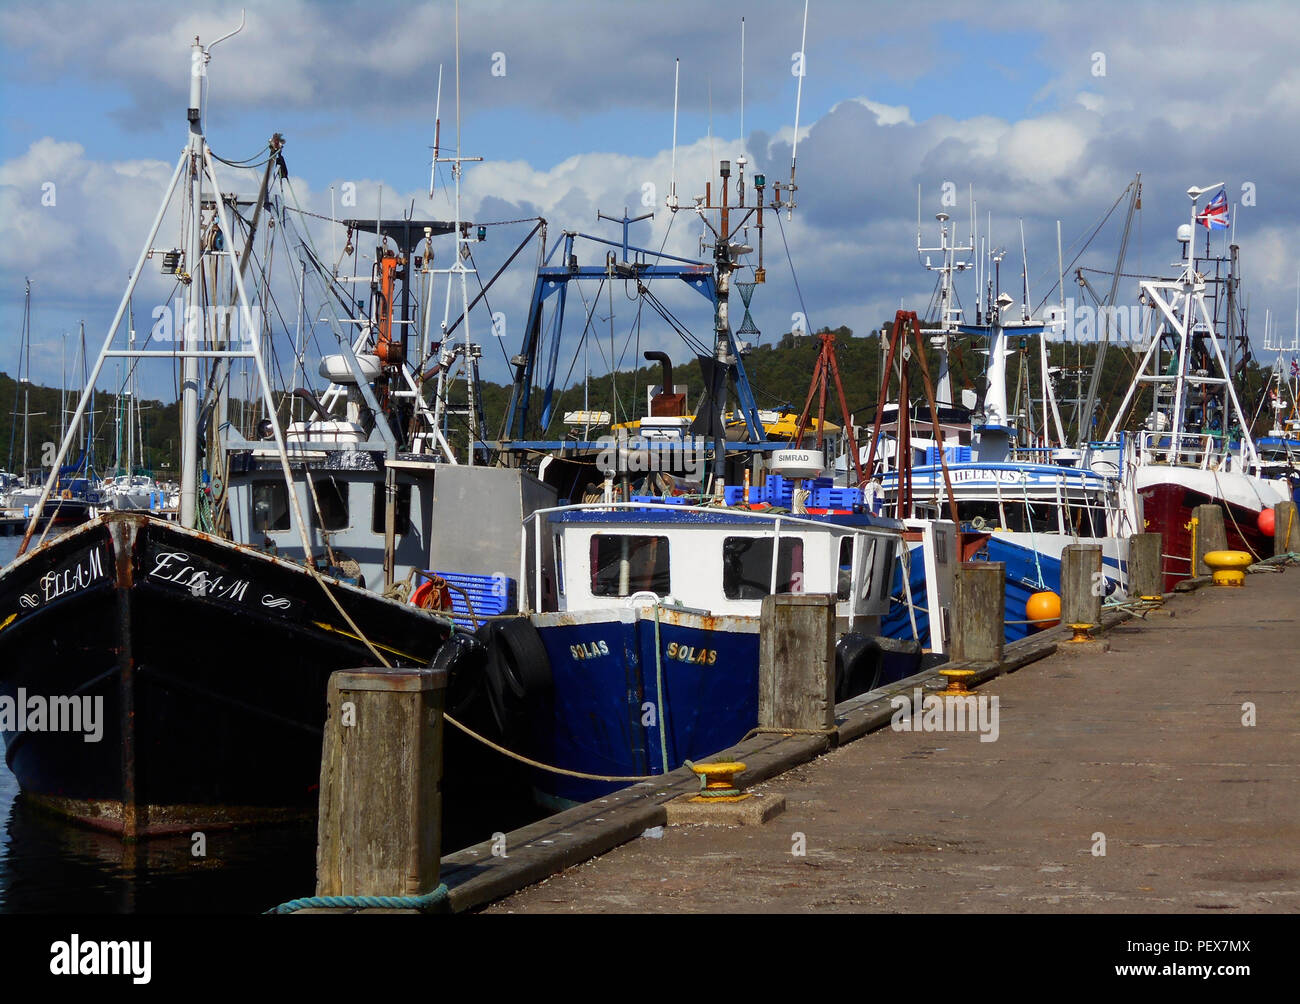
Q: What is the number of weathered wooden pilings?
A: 7